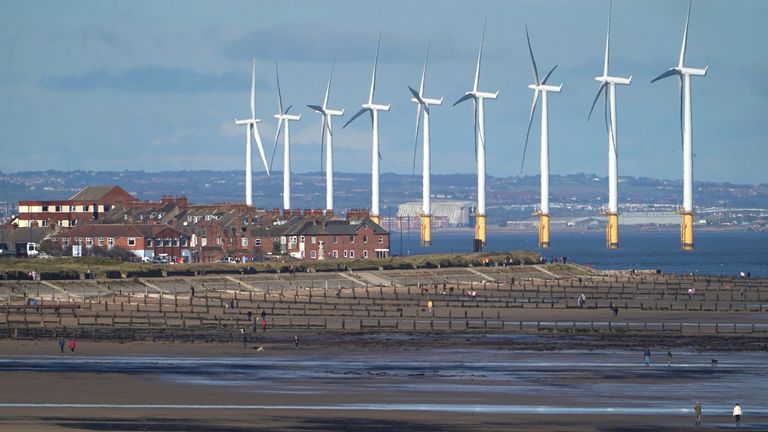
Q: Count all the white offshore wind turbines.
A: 9